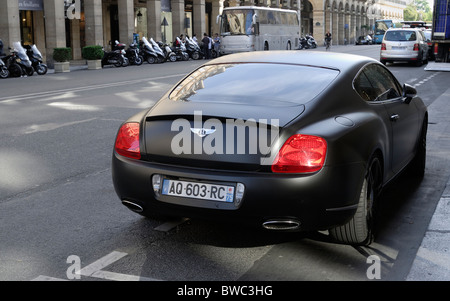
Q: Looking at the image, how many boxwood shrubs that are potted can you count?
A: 2